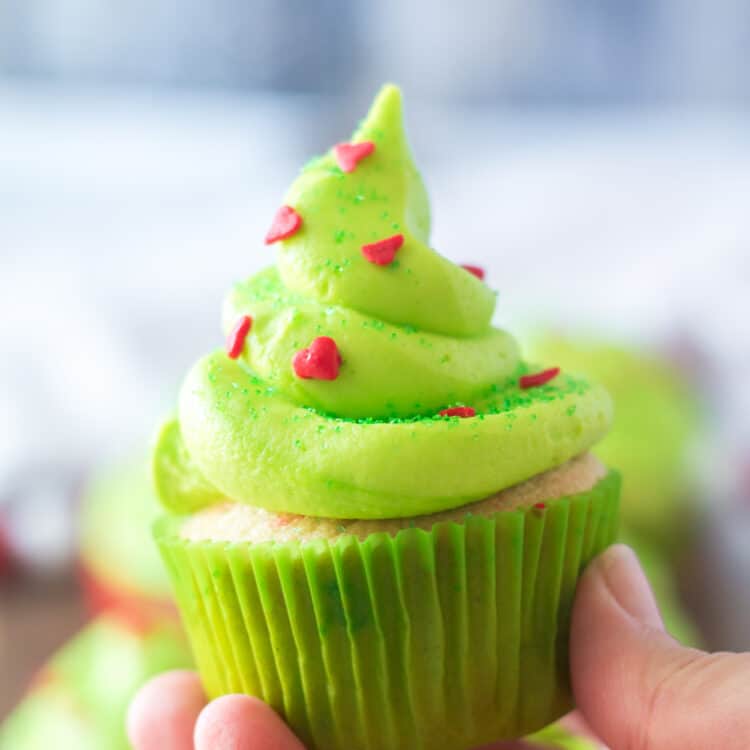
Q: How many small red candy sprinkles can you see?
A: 8